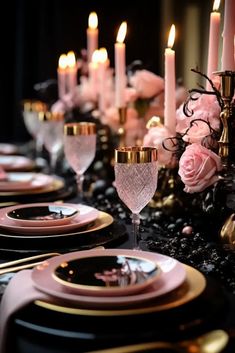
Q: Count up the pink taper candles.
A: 9